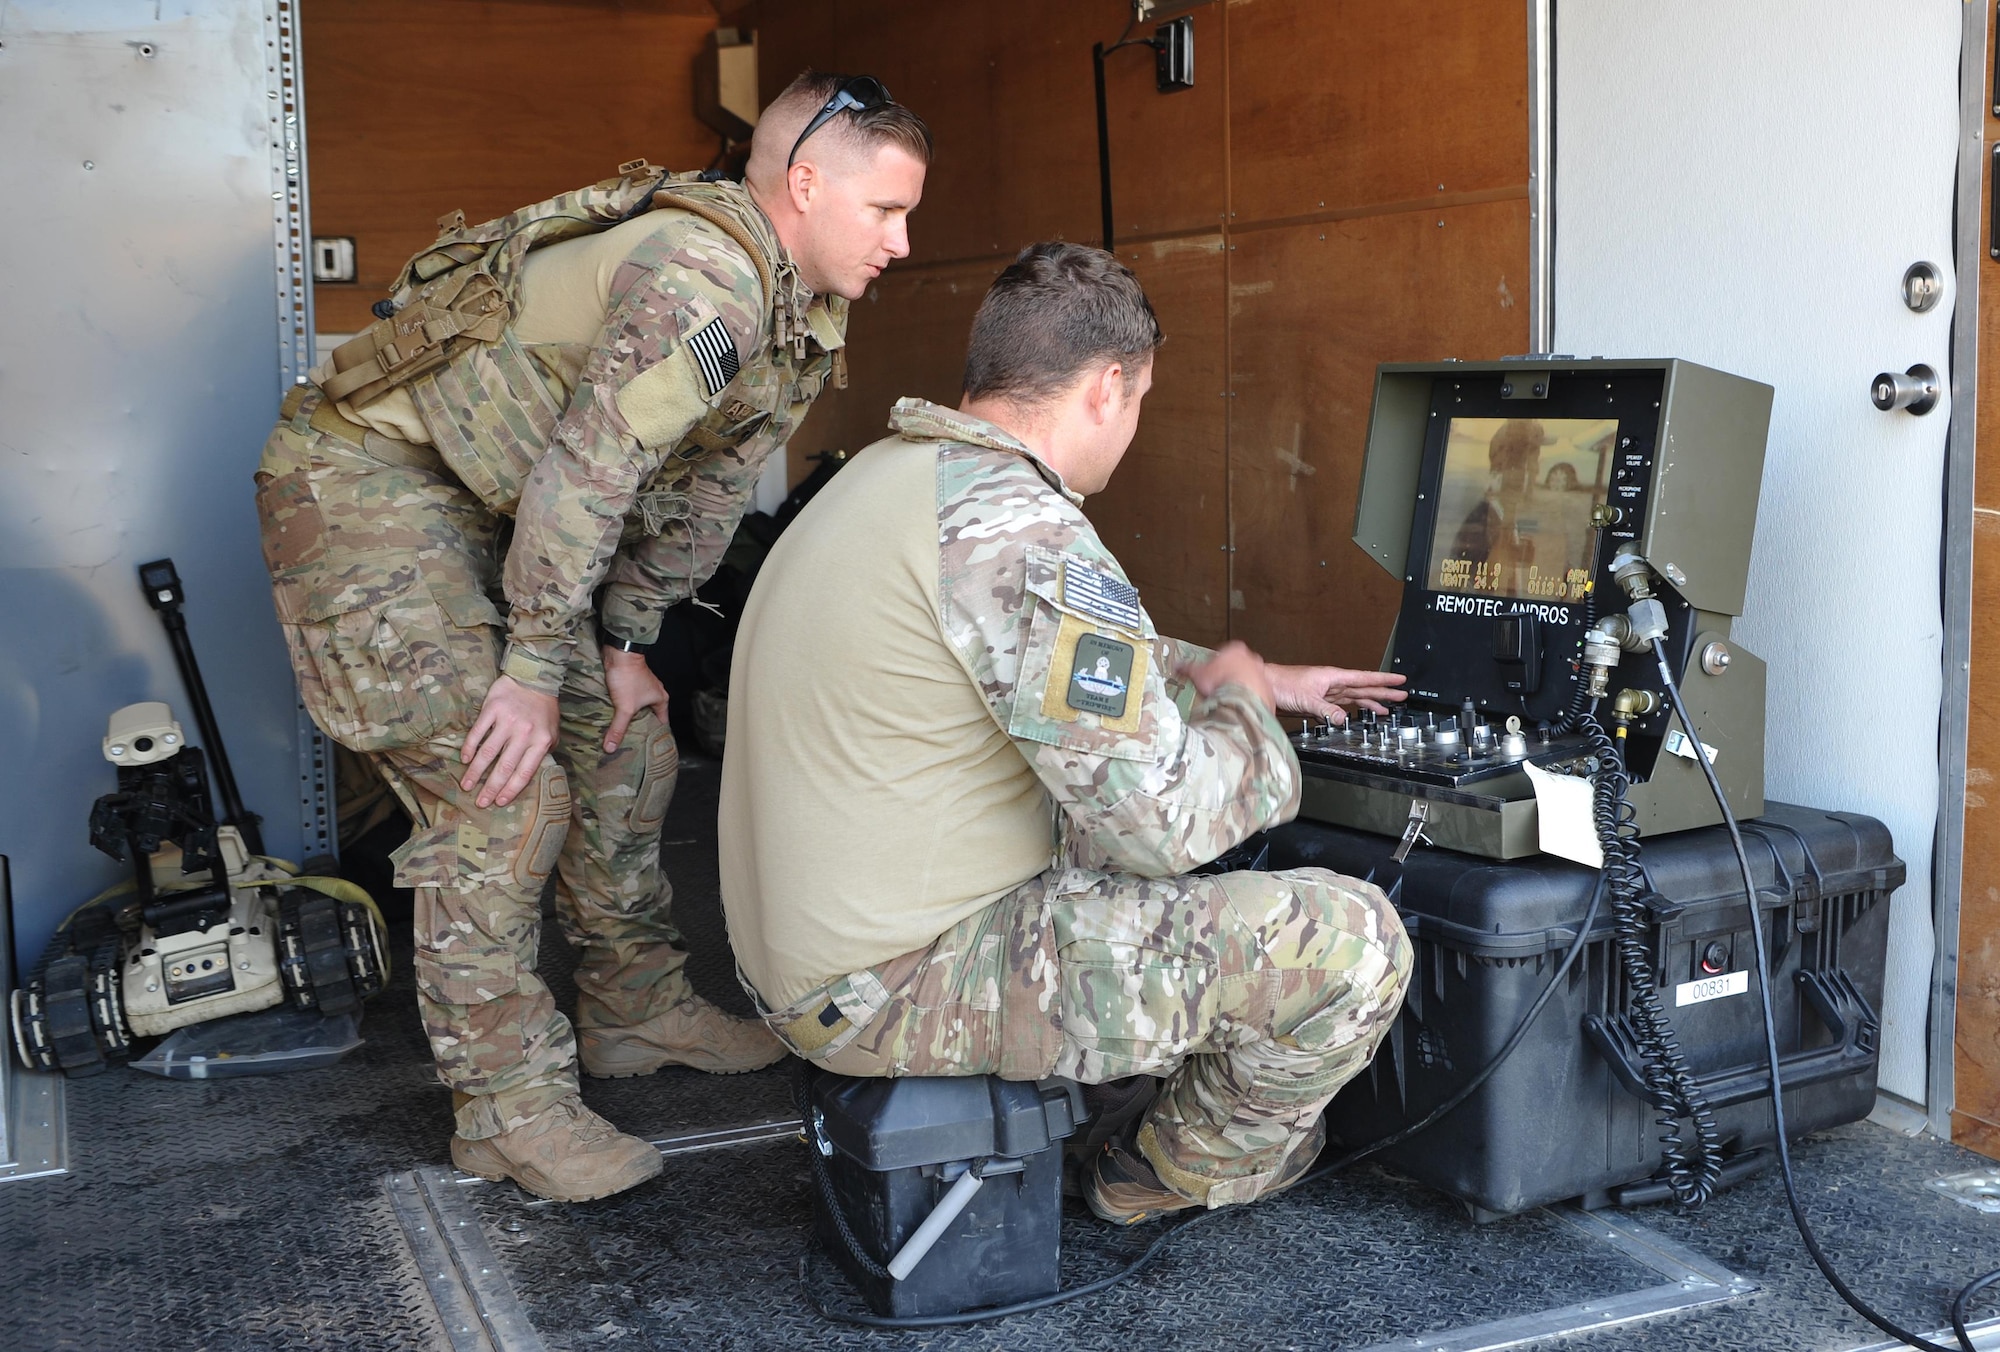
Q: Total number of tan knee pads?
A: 2